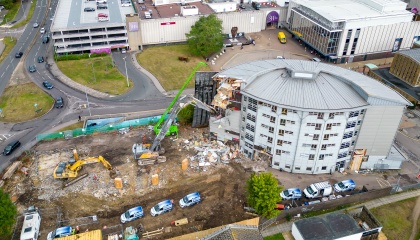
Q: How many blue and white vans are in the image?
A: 6